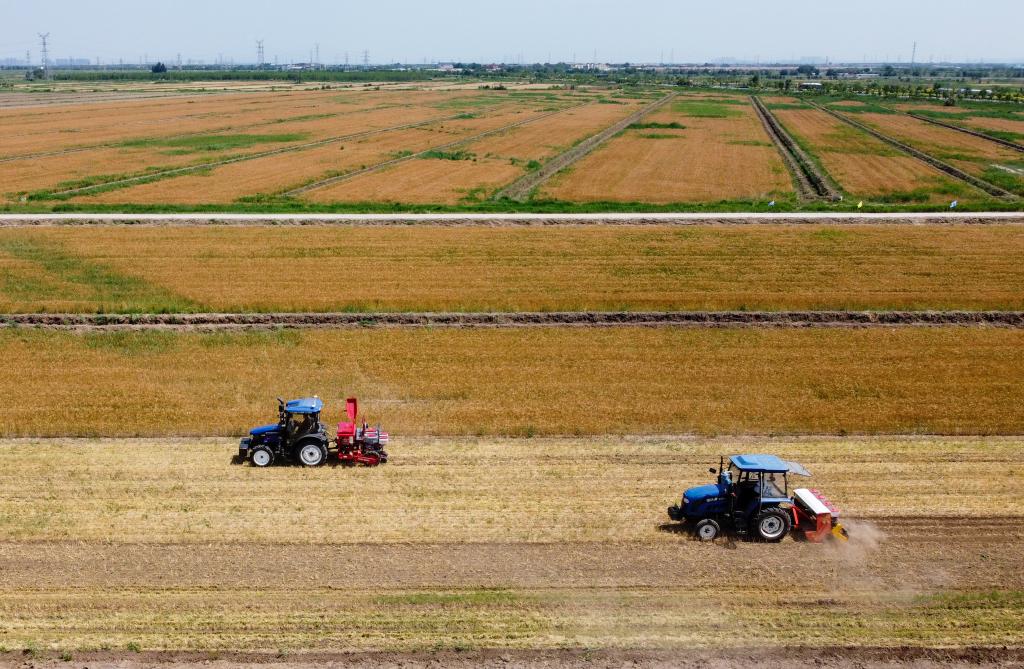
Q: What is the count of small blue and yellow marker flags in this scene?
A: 3